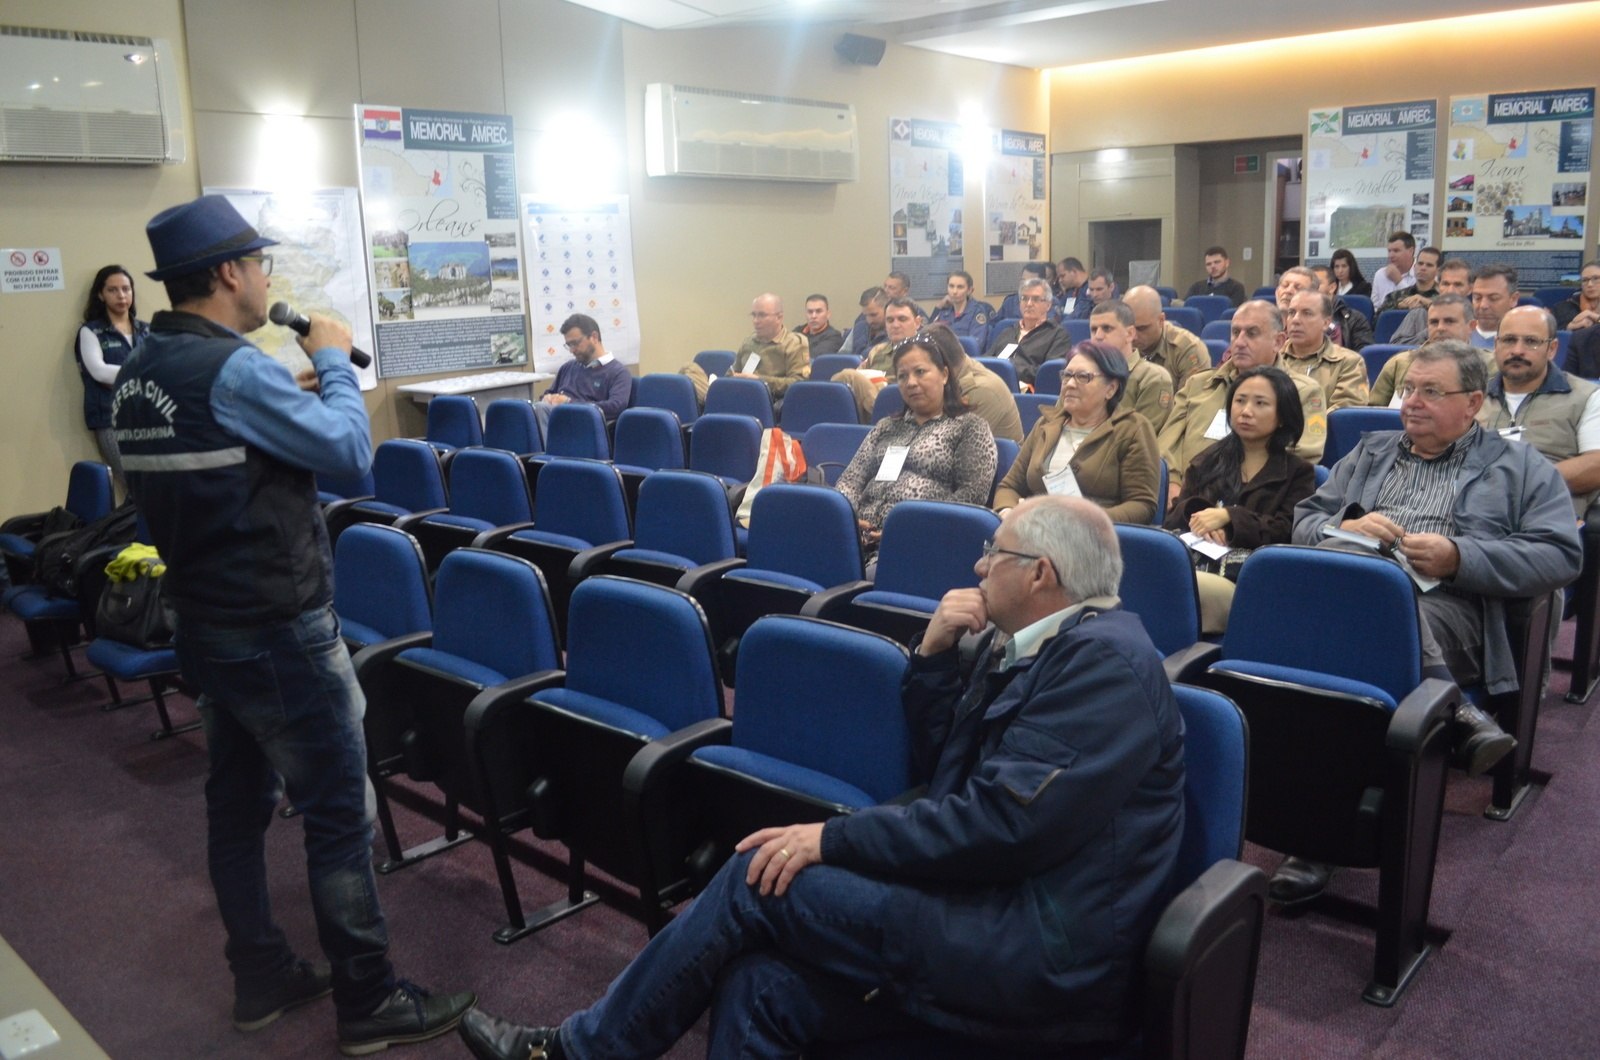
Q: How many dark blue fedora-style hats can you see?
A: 1